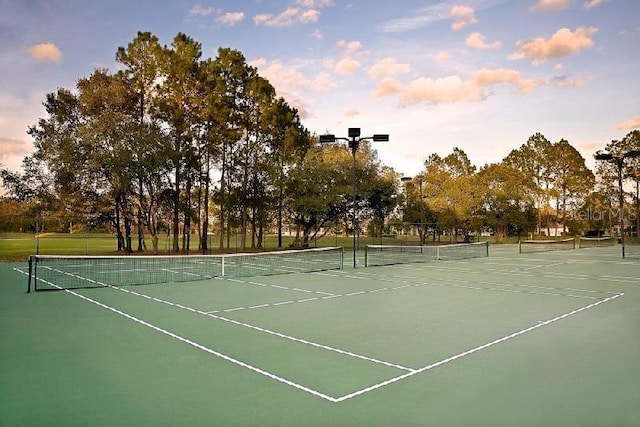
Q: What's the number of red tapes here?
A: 0